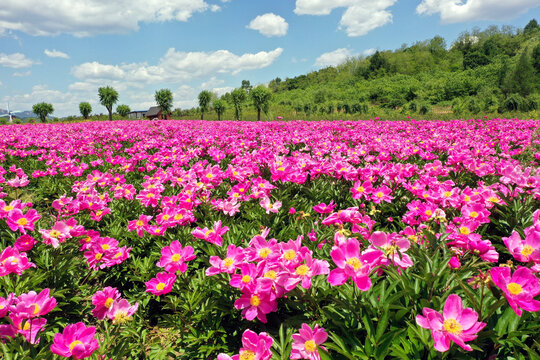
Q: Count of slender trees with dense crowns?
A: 9